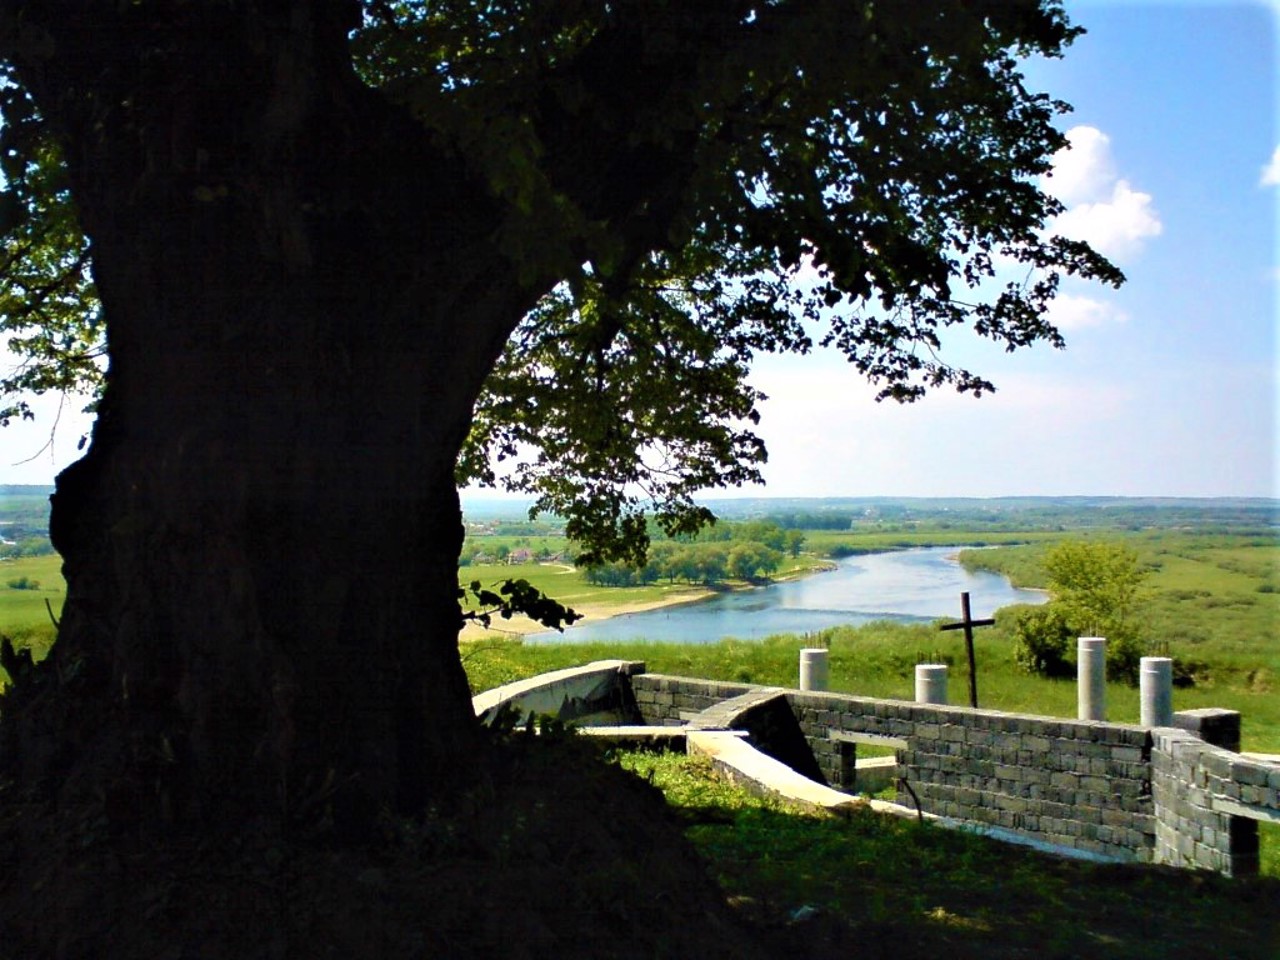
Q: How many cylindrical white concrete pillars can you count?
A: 4